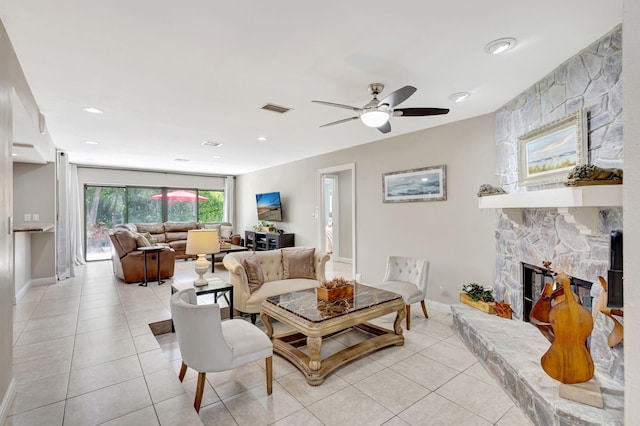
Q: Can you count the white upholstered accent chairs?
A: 2